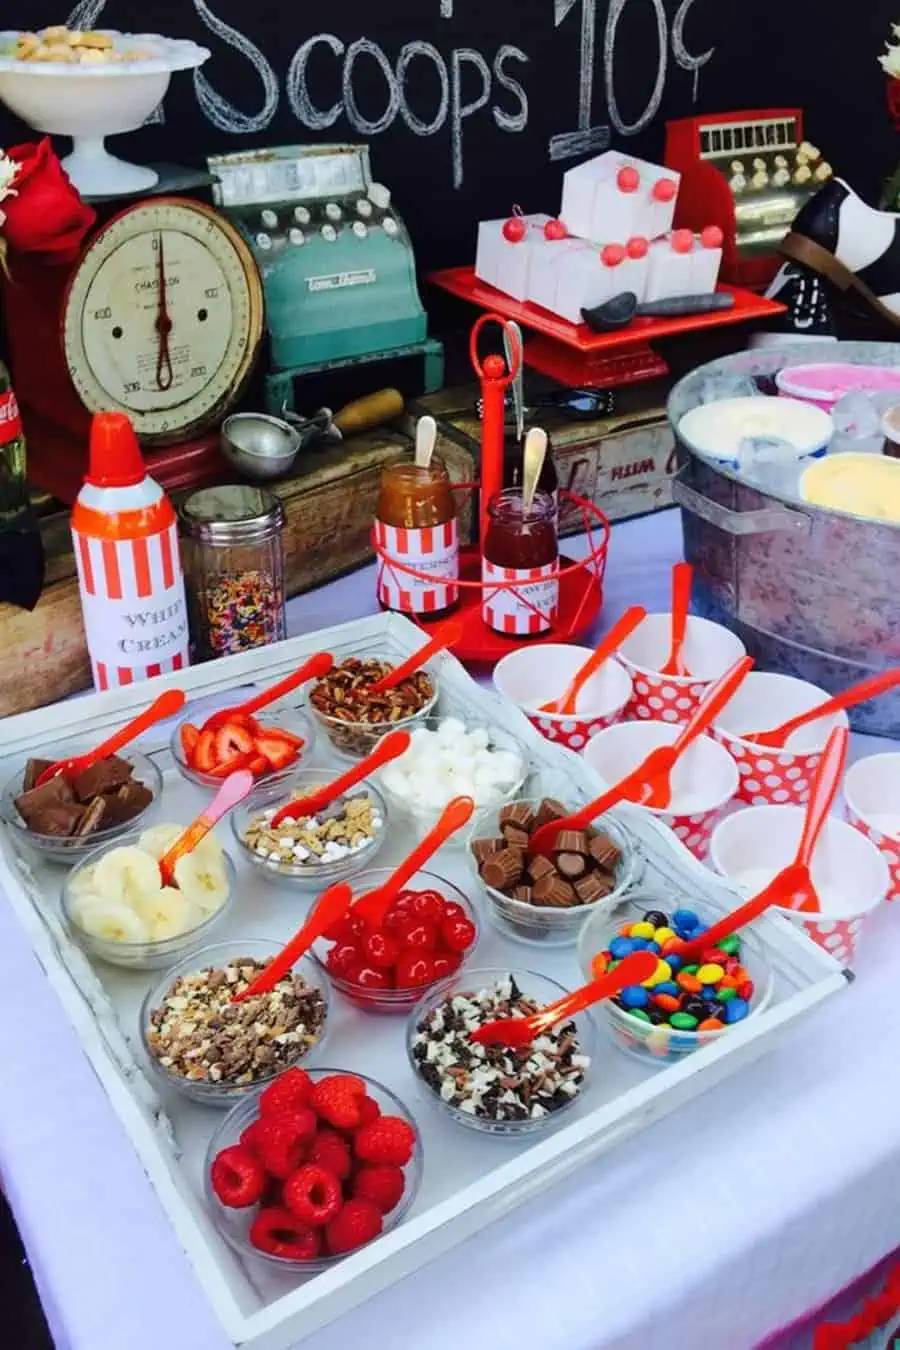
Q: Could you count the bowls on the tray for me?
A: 12